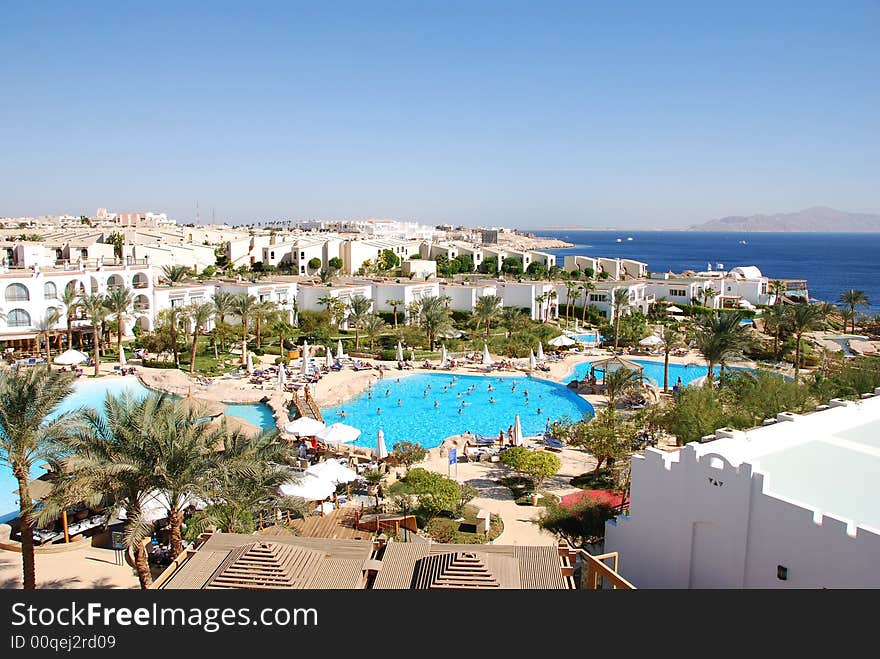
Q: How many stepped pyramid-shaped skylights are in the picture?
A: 2